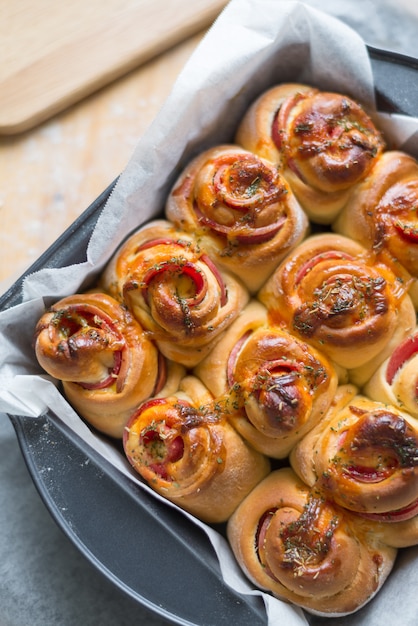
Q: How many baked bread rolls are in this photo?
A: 11